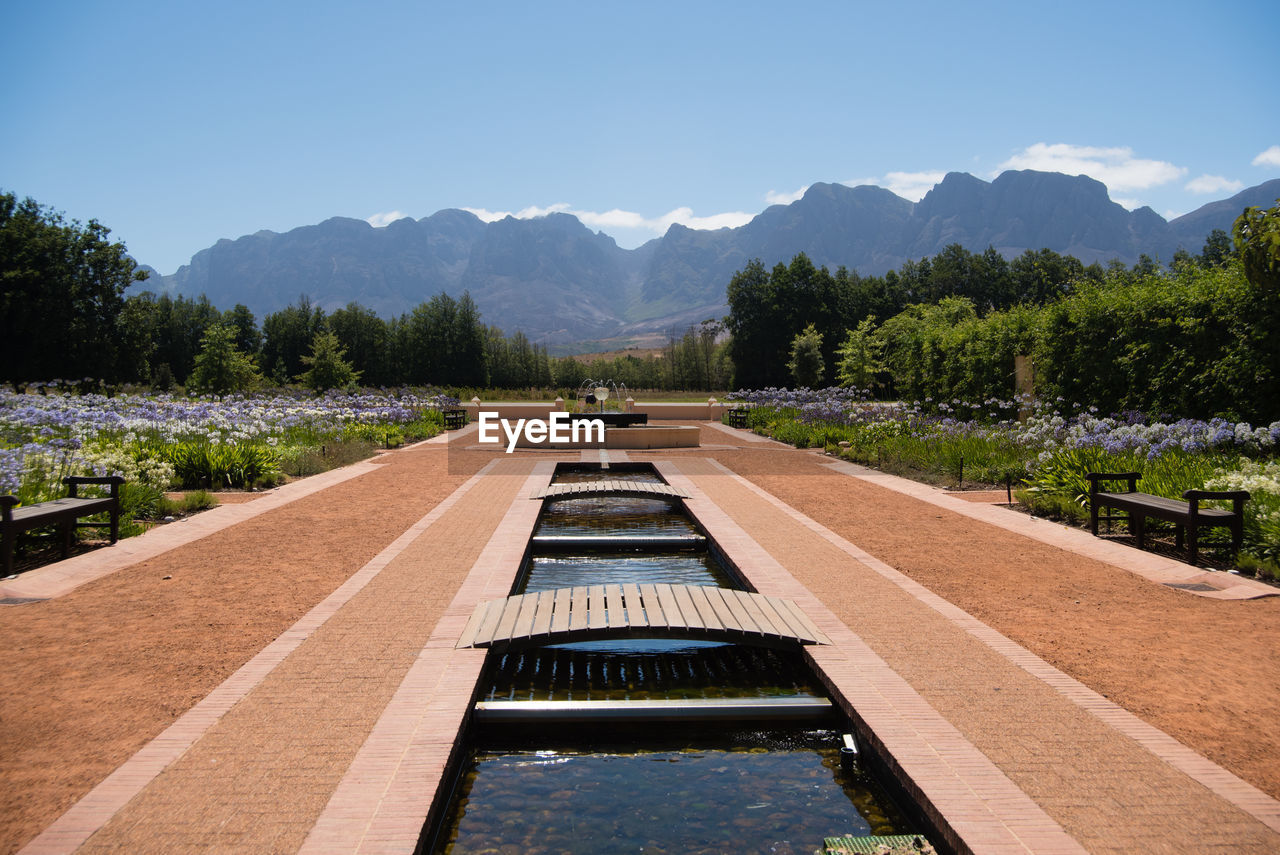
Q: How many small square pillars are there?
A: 4